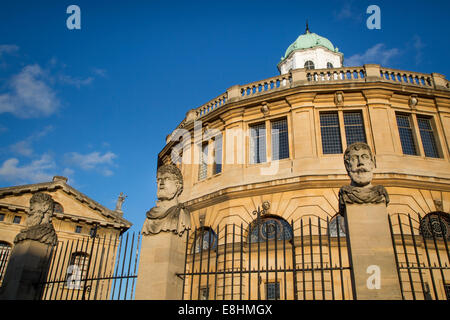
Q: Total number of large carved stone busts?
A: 3